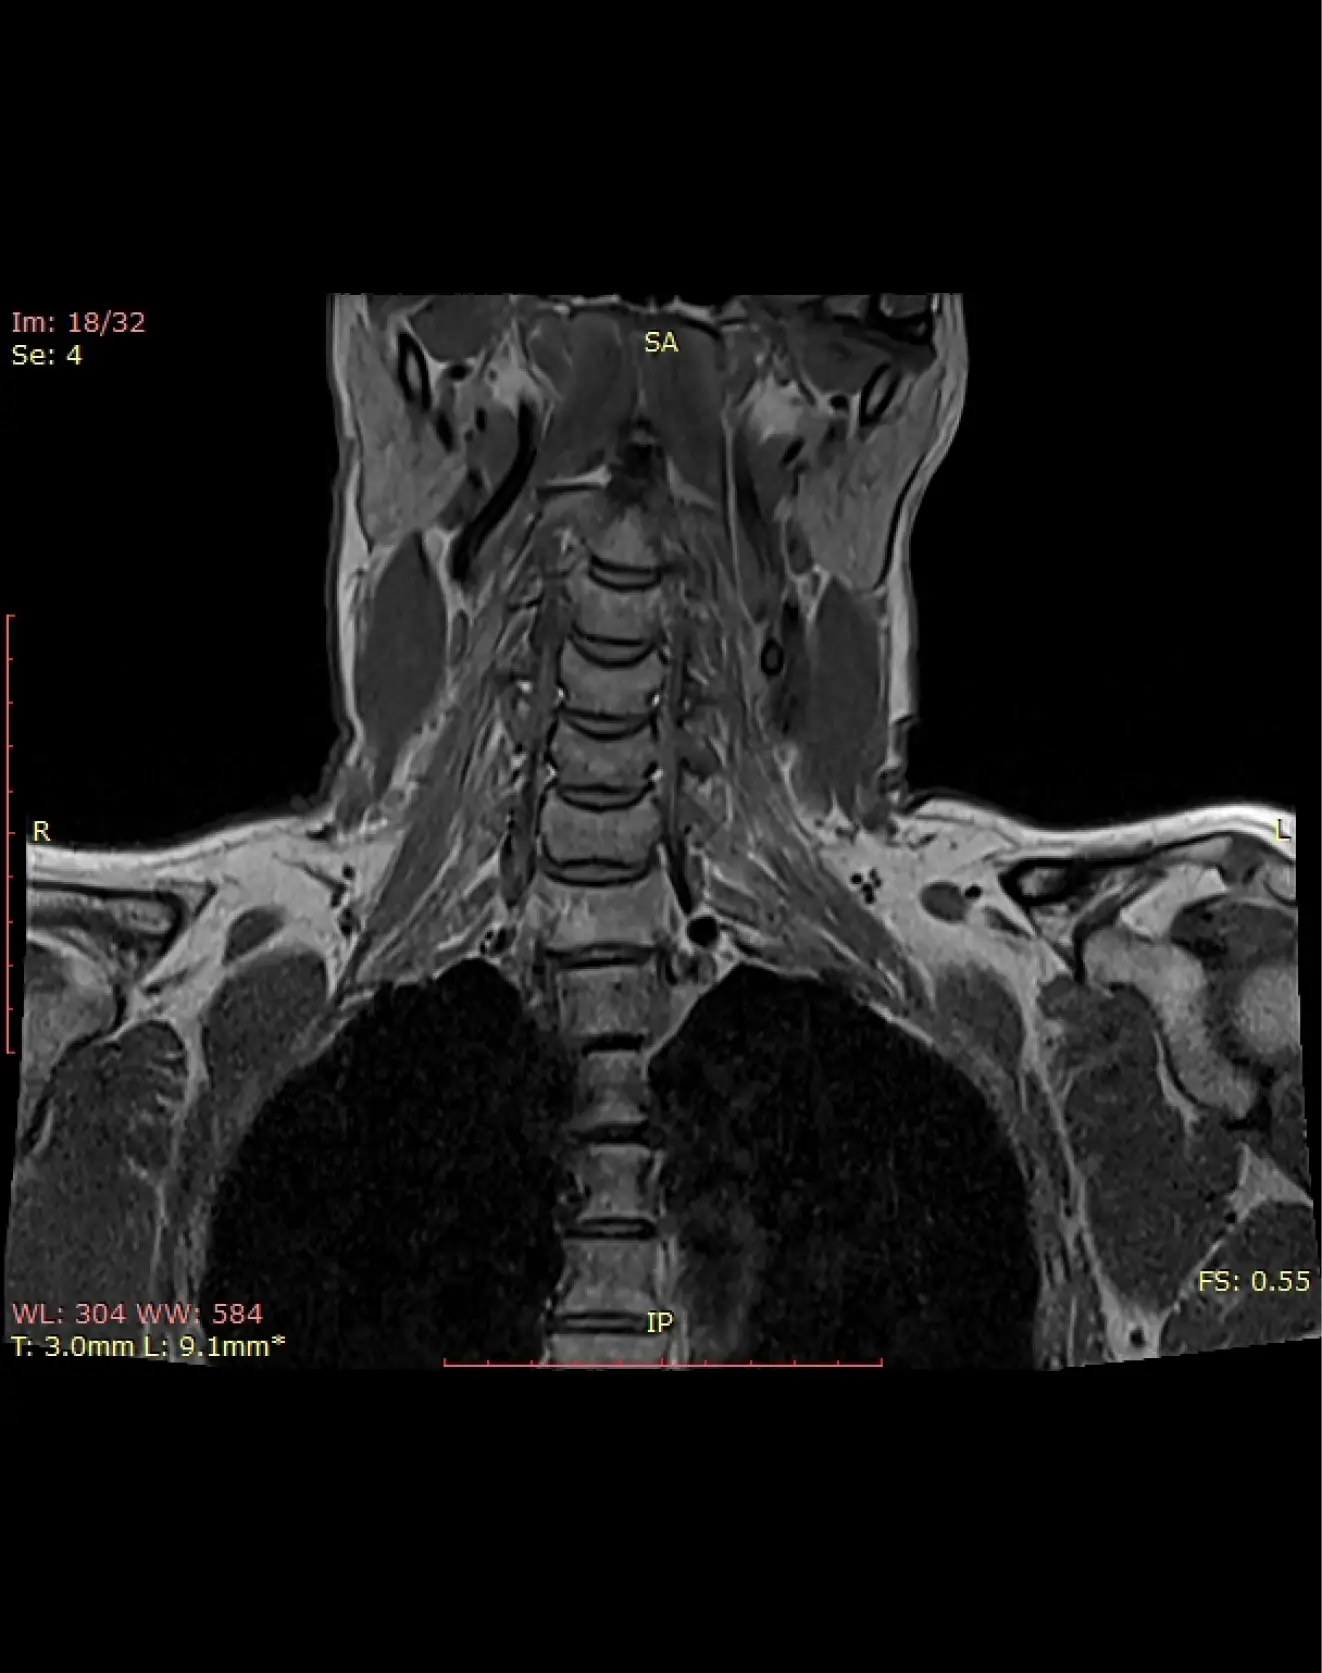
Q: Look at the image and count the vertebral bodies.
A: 11